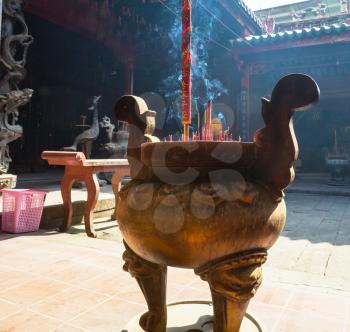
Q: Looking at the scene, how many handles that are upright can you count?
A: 2